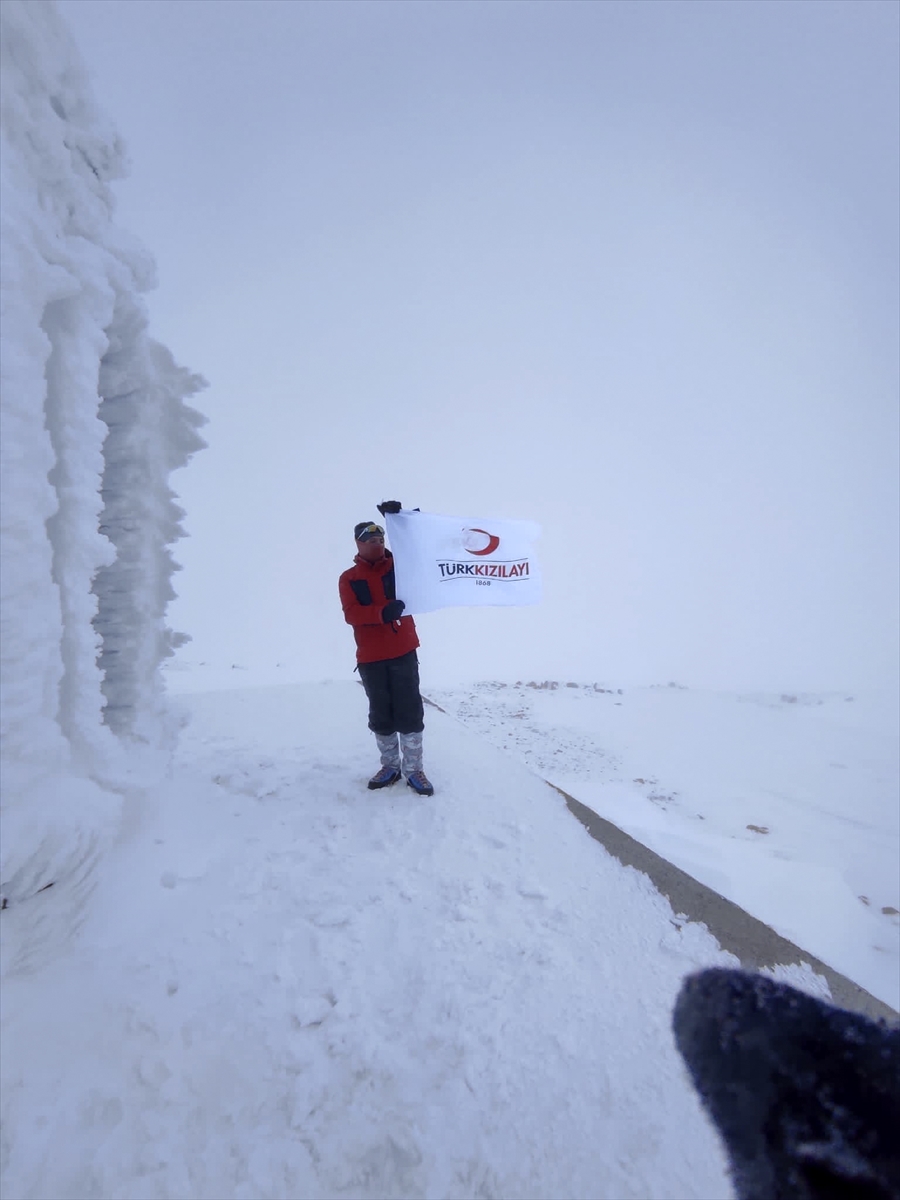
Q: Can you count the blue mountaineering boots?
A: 2